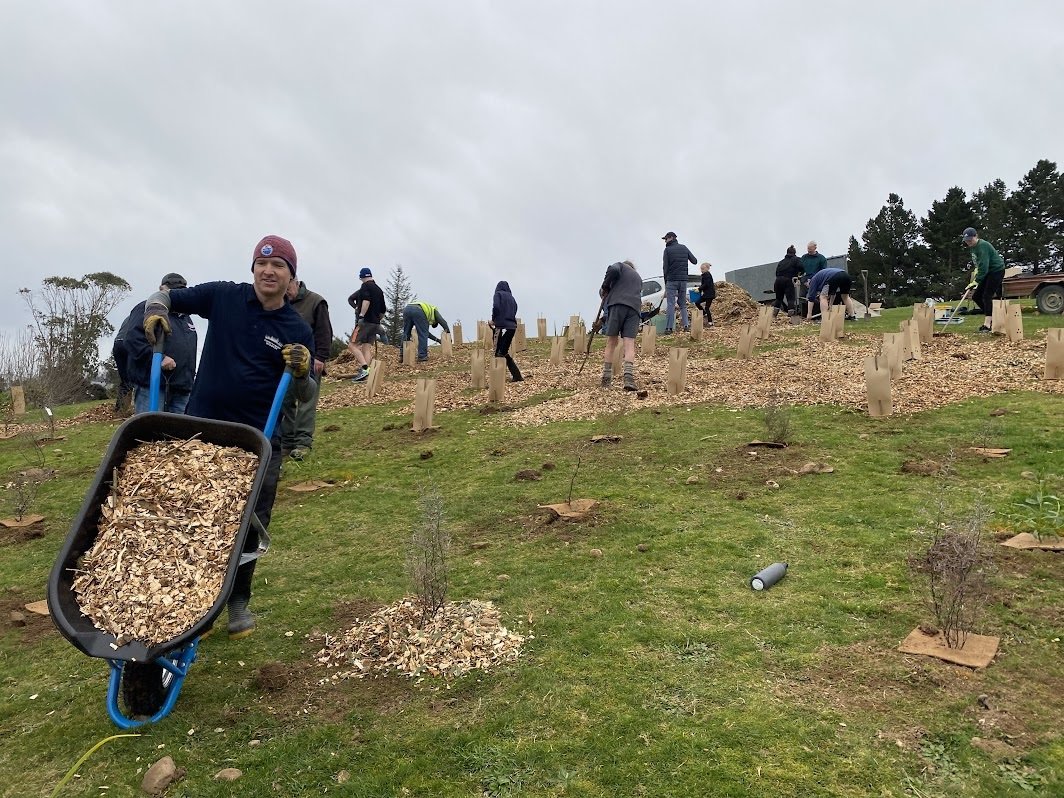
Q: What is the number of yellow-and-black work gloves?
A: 2